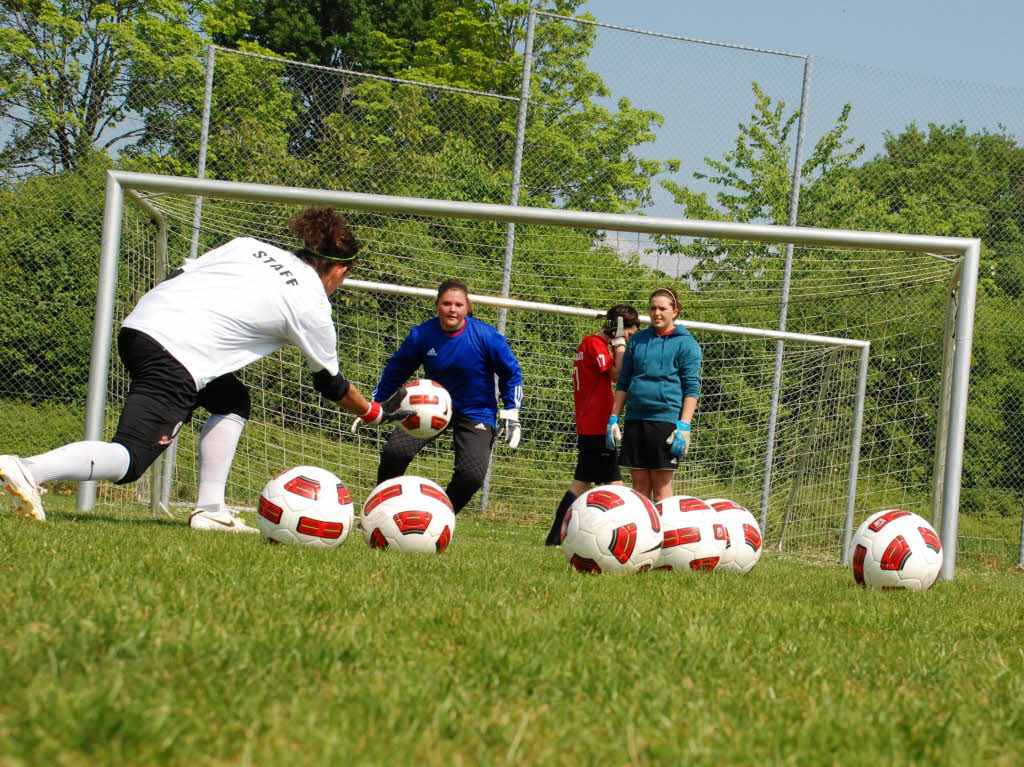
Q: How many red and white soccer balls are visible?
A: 7